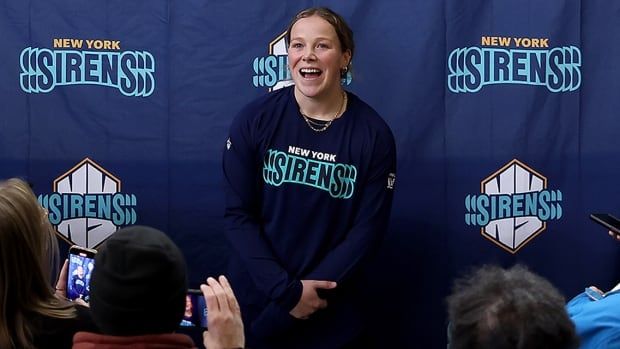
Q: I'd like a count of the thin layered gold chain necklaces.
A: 2